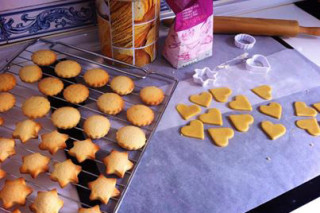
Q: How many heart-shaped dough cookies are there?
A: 14